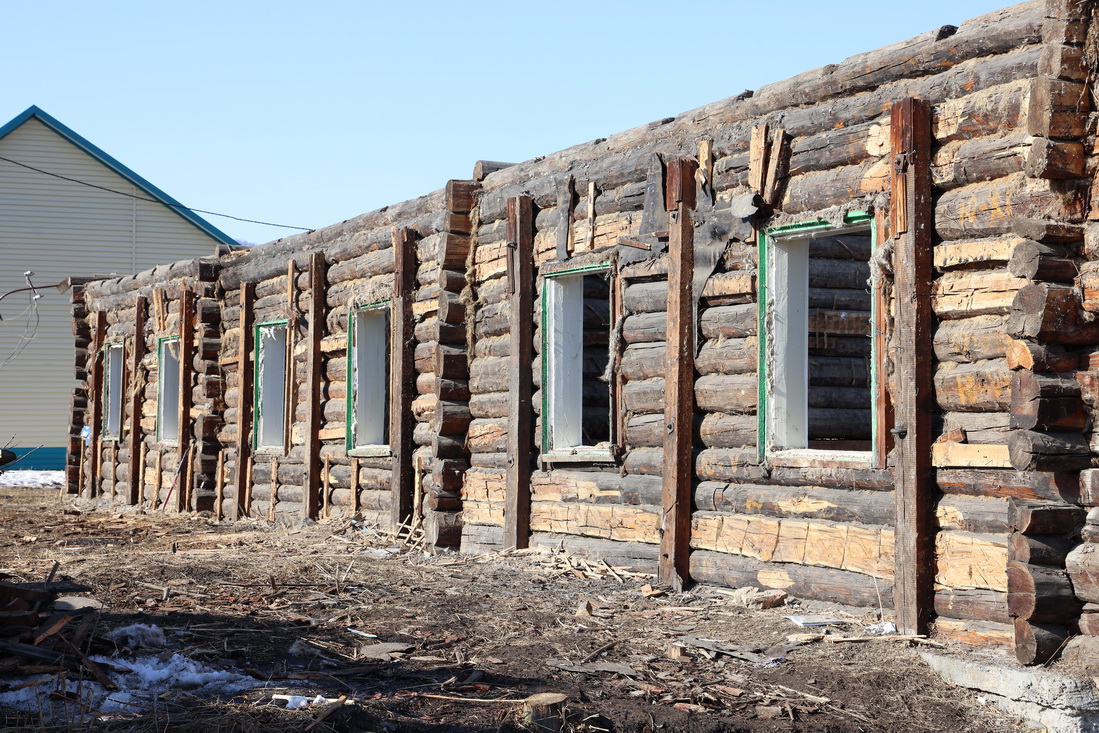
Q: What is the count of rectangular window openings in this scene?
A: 6